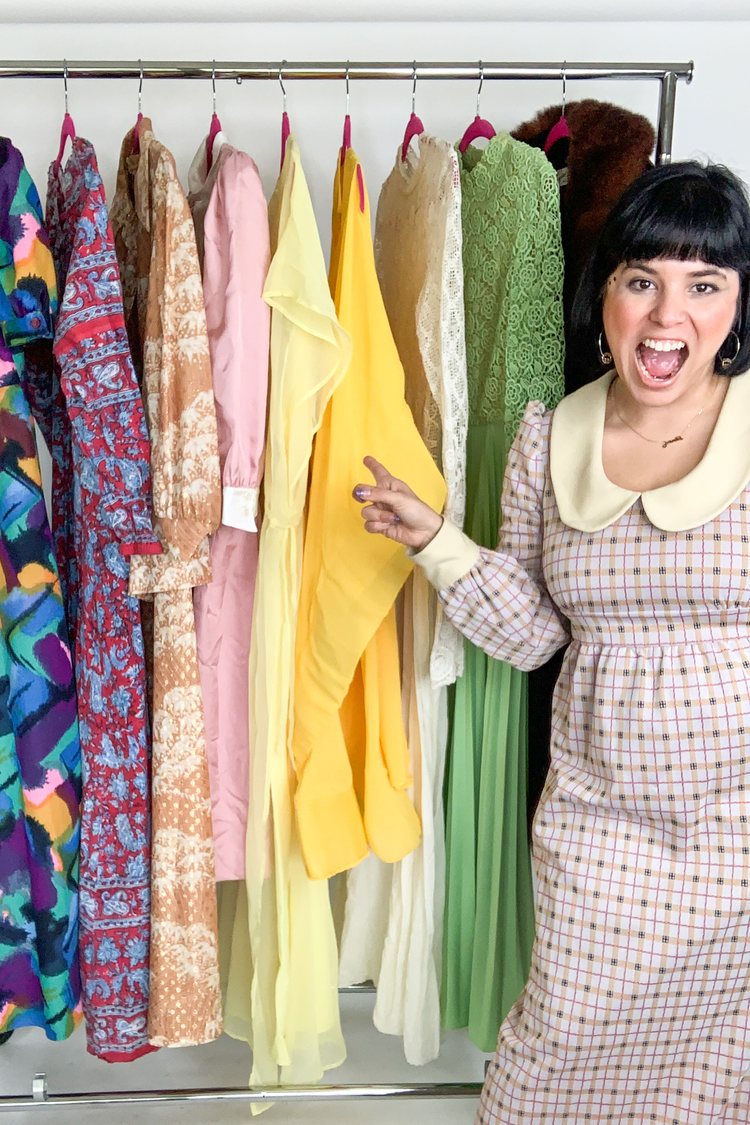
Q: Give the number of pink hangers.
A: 8